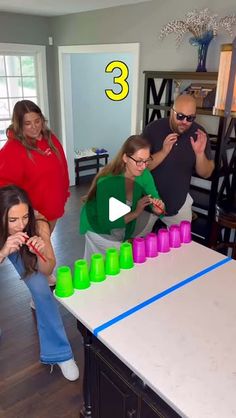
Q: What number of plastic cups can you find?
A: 10